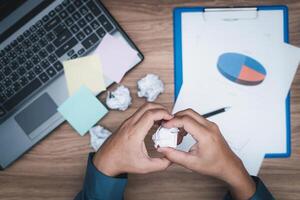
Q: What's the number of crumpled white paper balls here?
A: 4